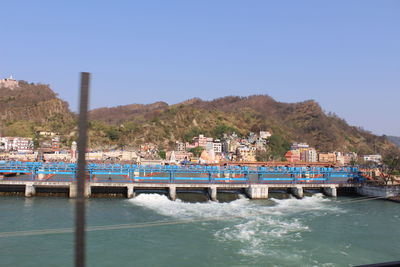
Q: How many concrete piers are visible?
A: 8